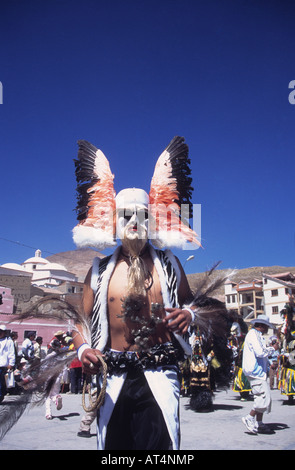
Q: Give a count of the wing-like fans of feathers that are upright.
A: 2